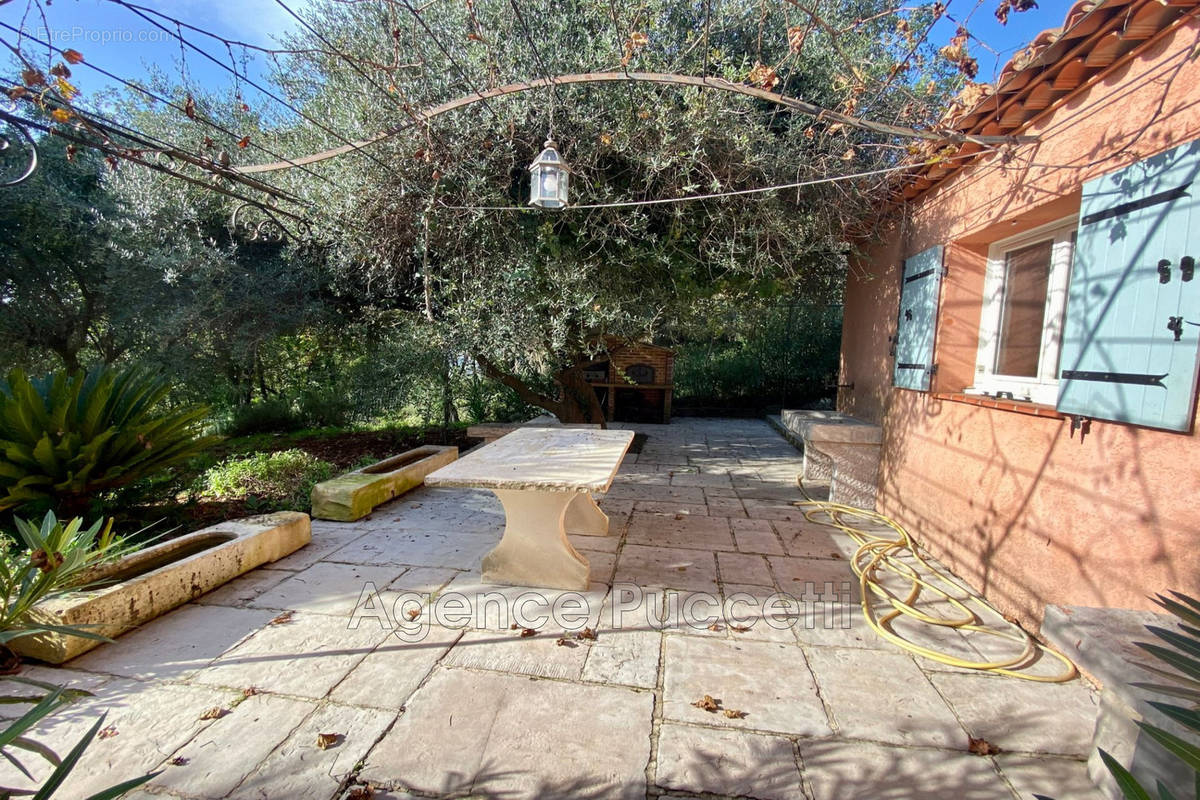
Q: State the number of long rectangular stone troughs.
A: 2